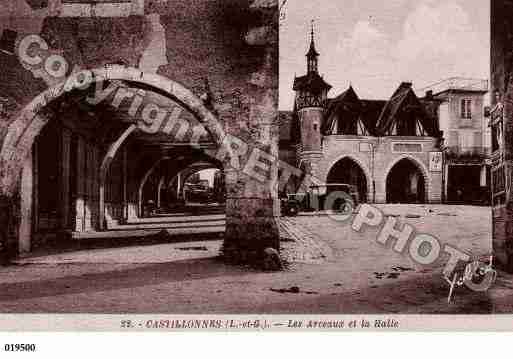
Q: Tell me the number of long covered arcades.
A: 1